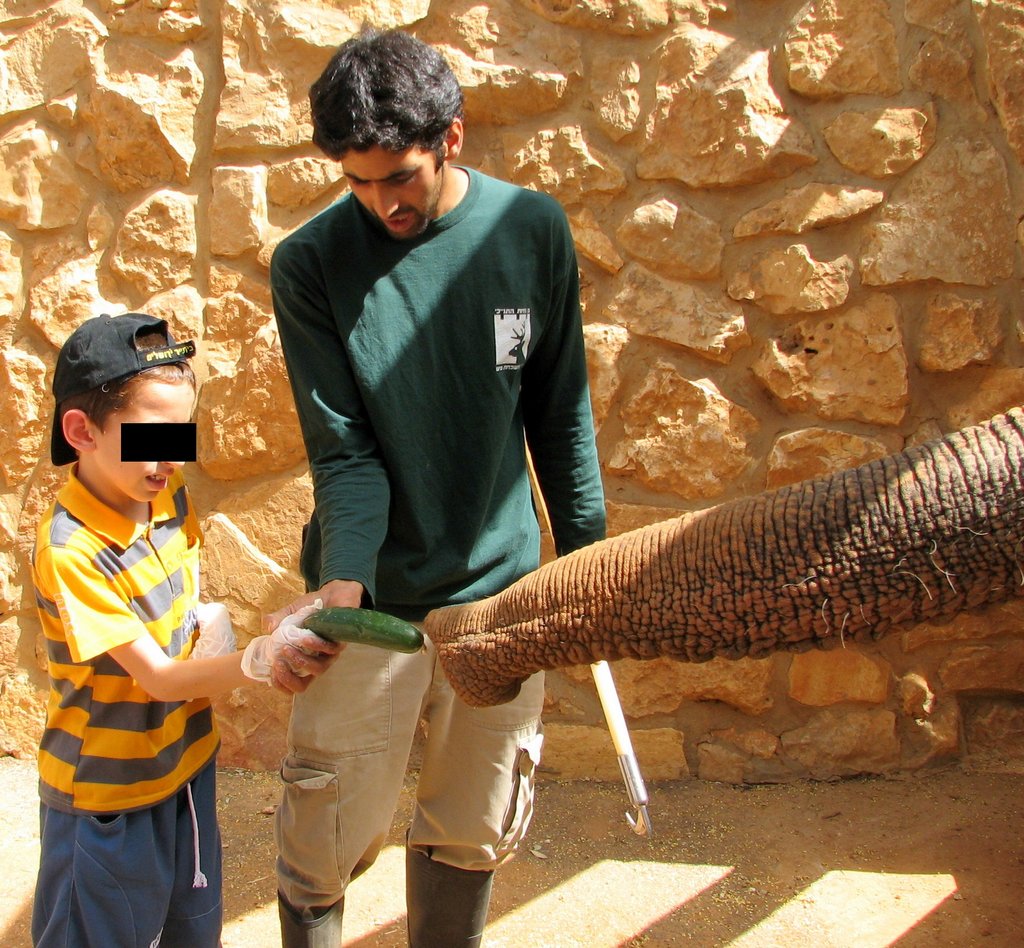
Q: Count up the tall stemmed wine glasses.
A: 0